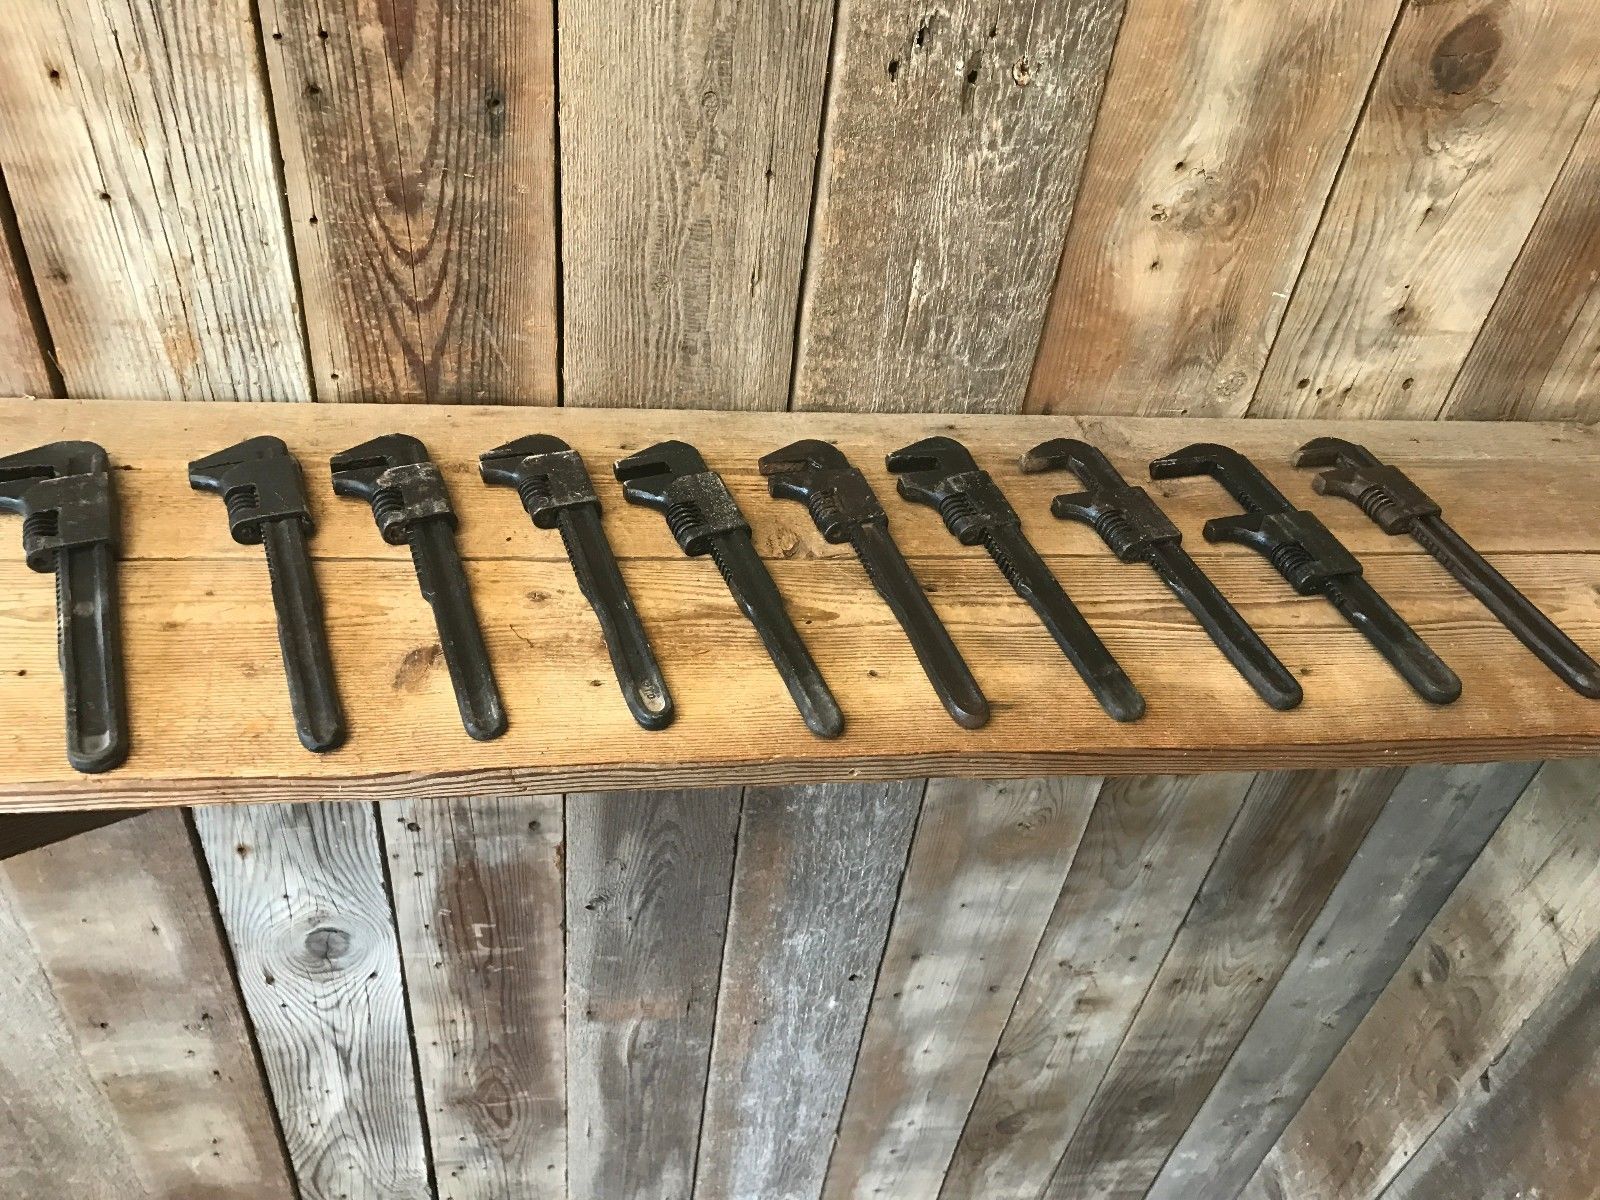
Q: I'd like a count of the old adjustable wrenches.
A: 10